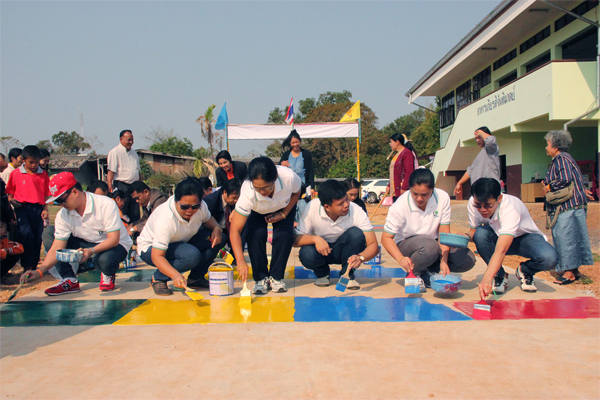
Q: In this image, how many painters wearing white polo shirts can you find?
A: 6